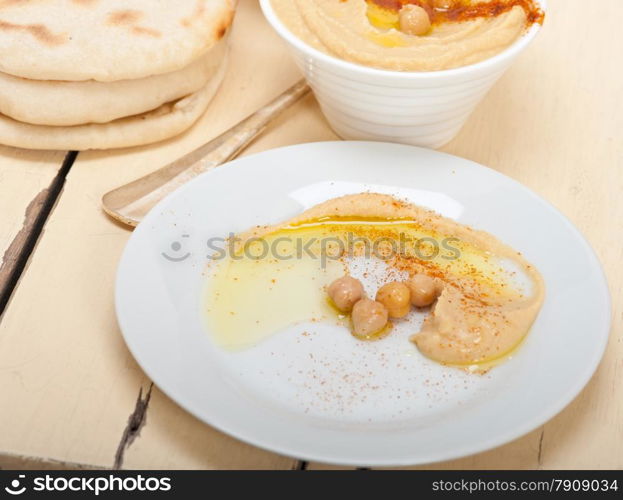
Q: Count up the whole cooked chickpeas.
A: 5